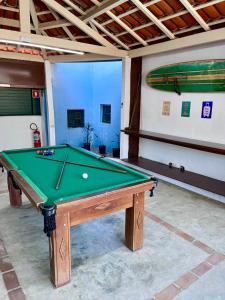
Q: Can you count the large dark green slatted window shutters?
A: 1